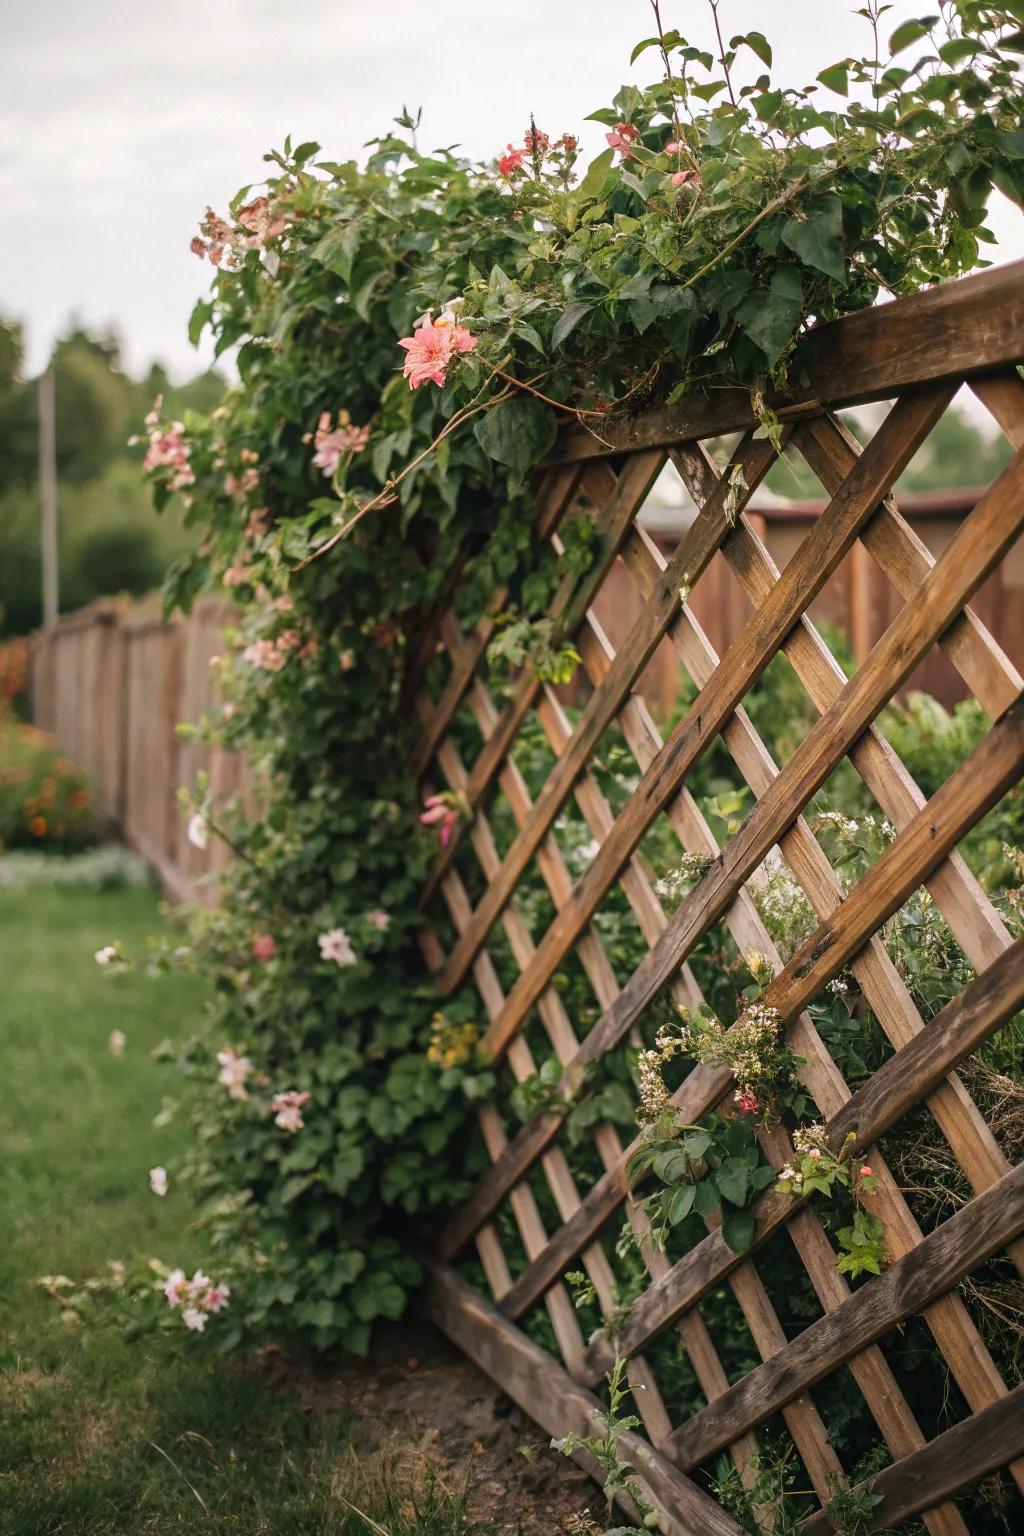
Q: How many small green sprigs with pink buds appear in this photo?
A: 1